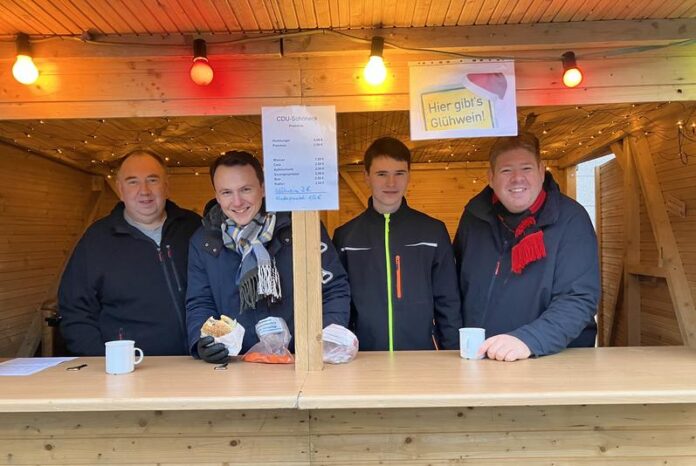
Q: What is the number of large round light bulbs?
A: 4